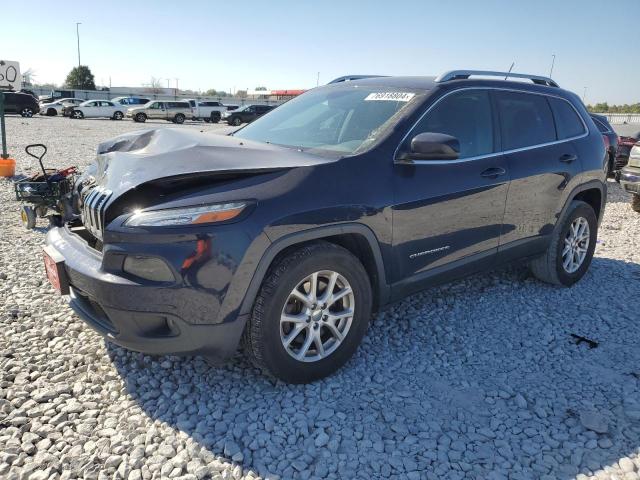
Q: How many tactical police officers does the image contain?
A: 0